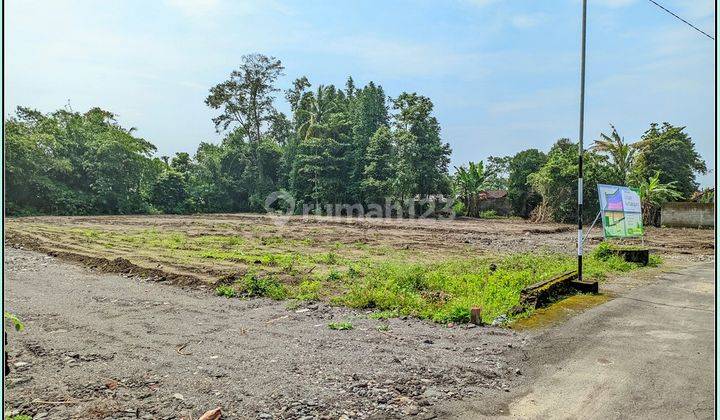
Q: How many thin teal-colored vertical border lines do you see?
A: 2